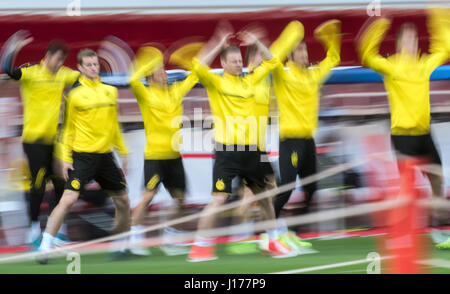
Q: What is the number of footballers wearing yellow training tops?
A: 7